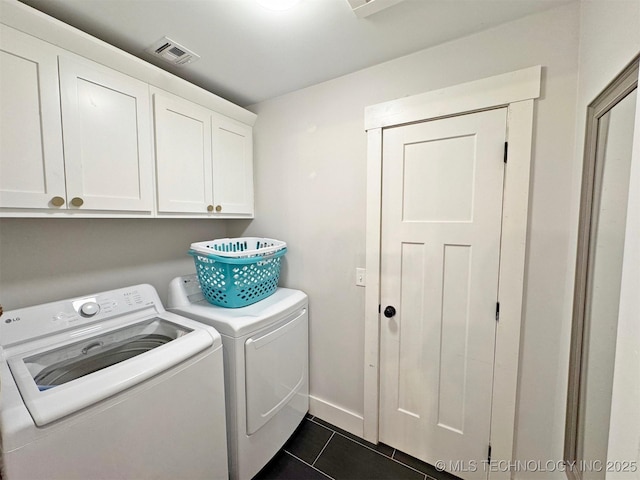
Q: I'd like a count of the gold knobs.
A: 4